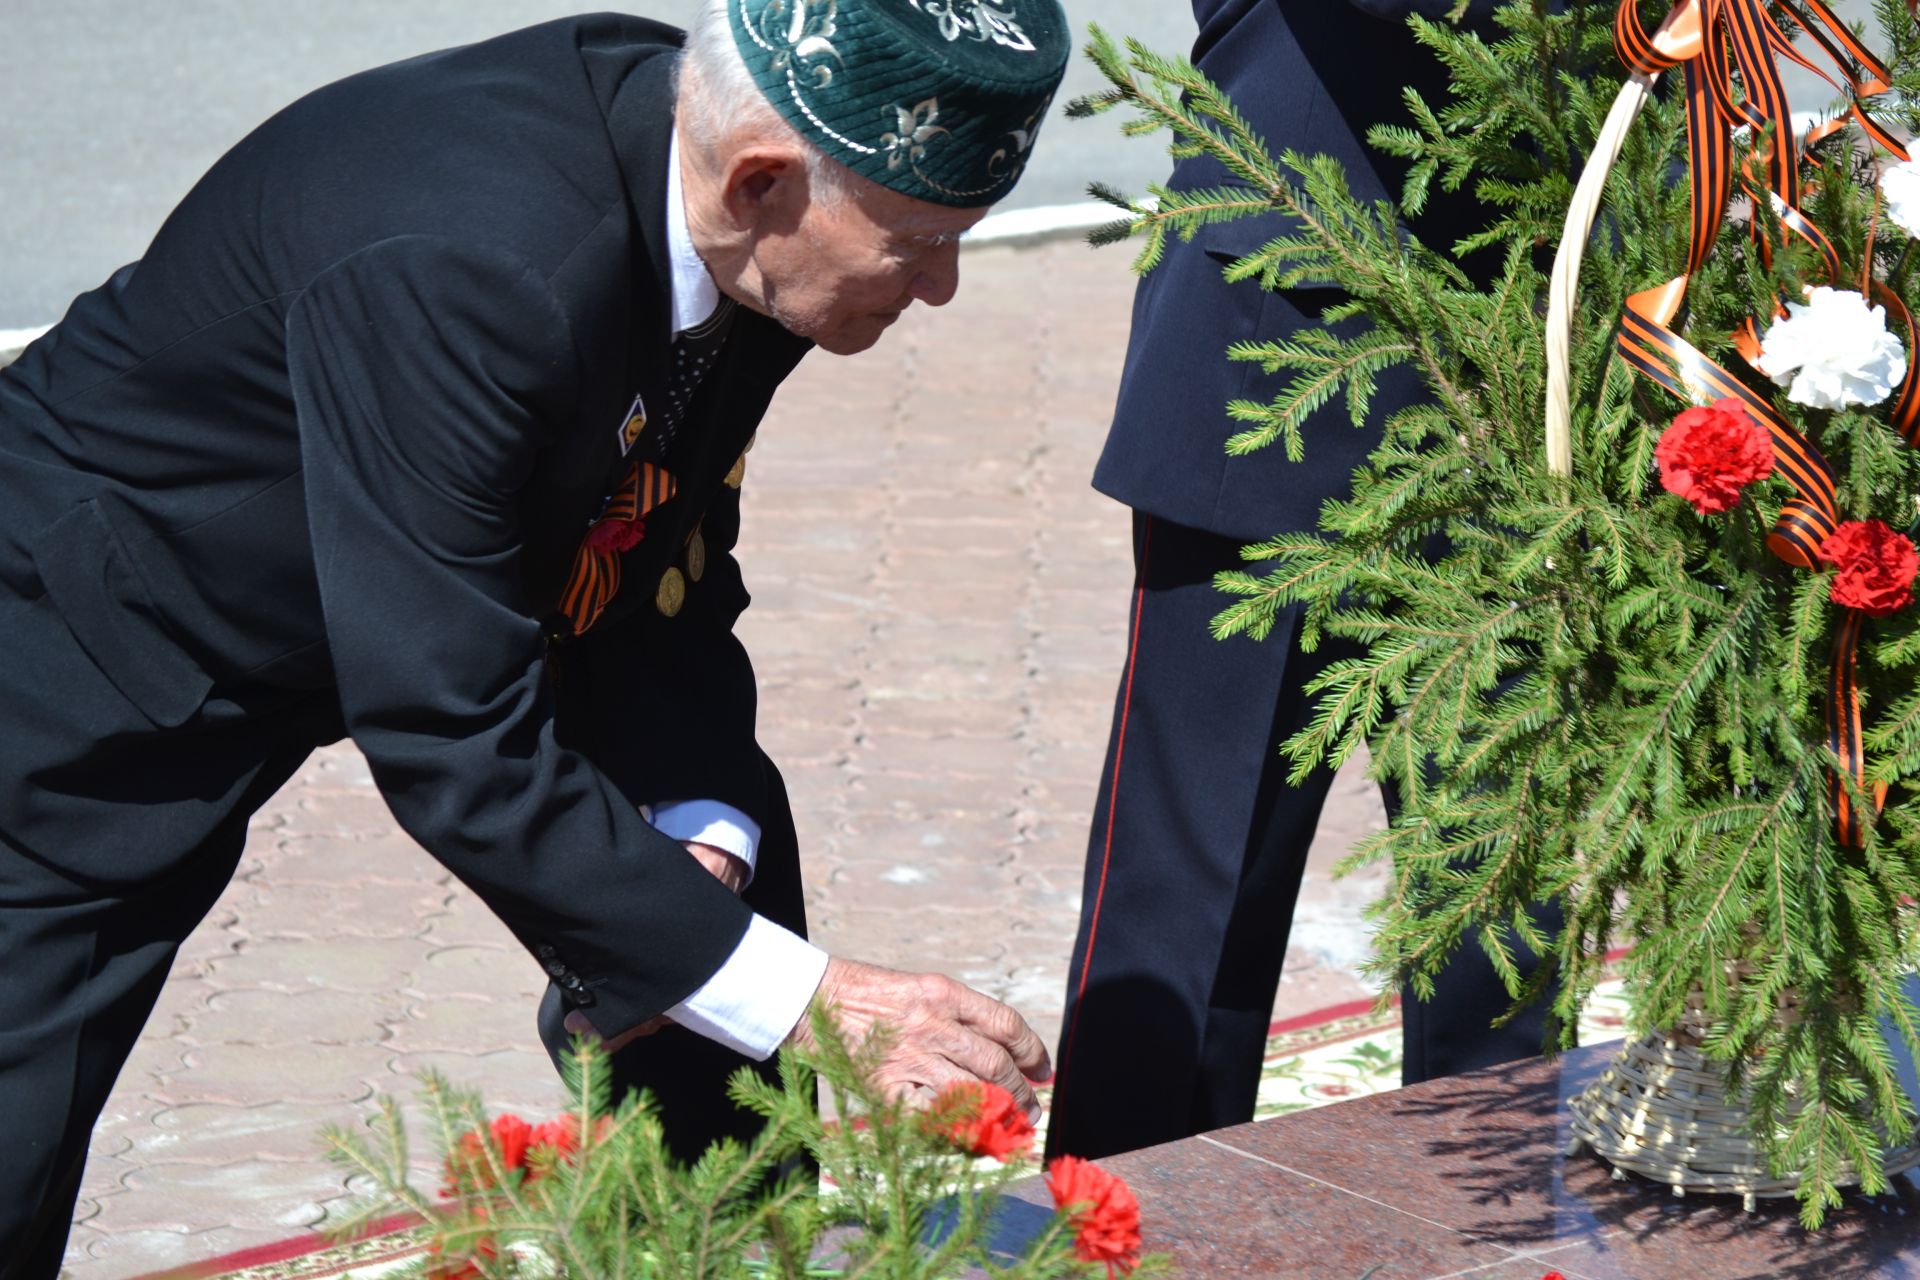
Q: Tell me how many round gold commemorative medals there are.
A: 3